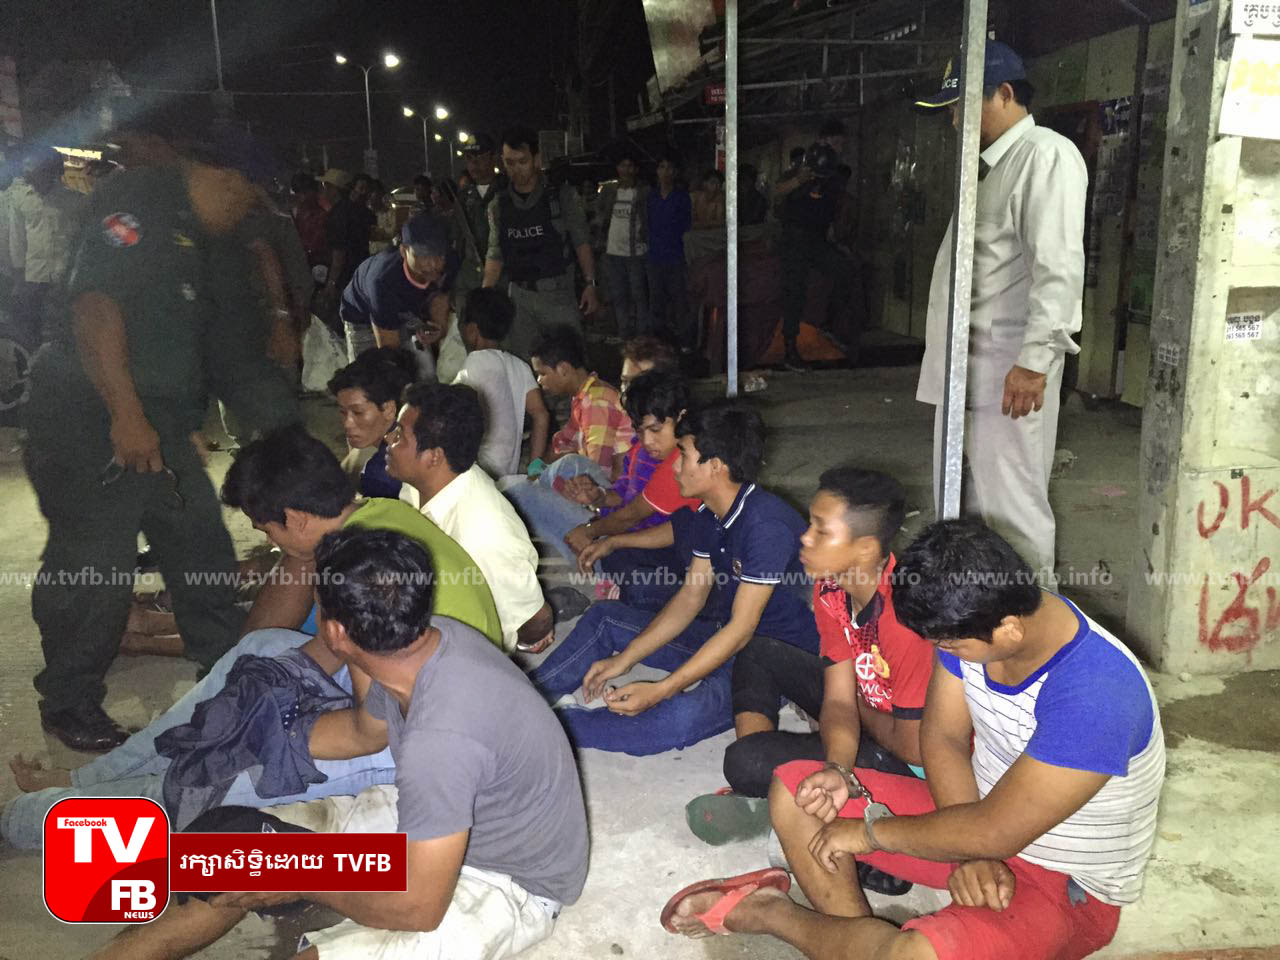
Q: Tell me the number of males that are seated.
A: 11